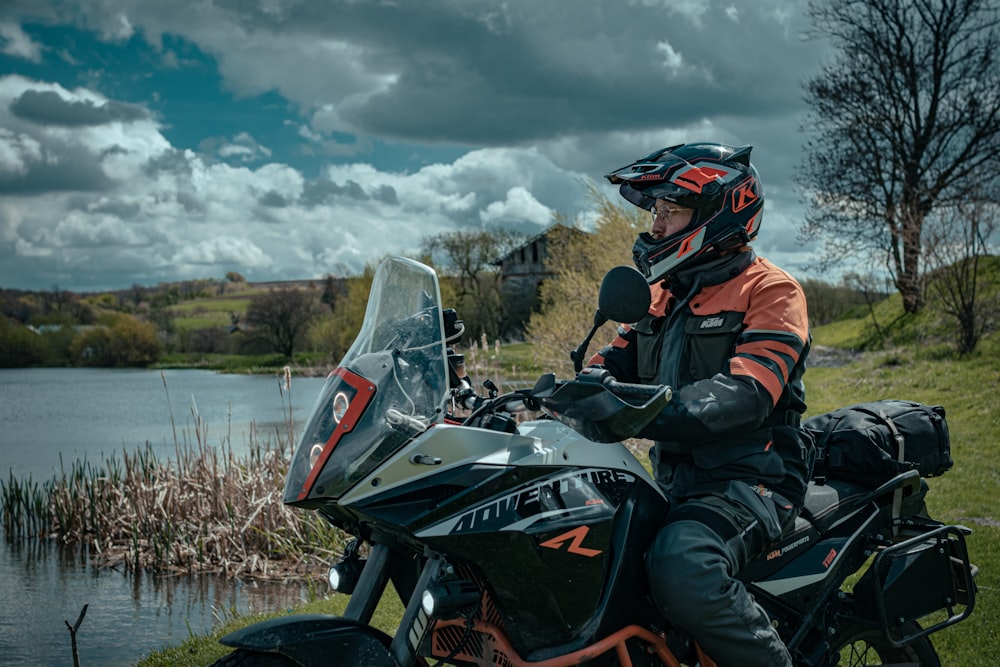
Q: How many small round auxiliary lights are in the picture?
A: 2